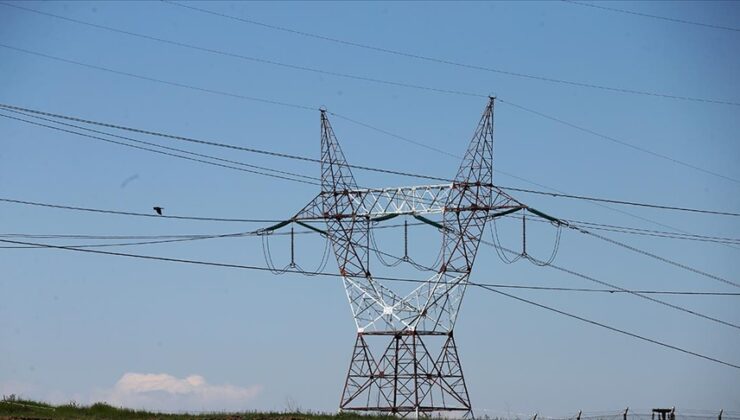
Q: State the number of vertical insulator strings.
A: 3